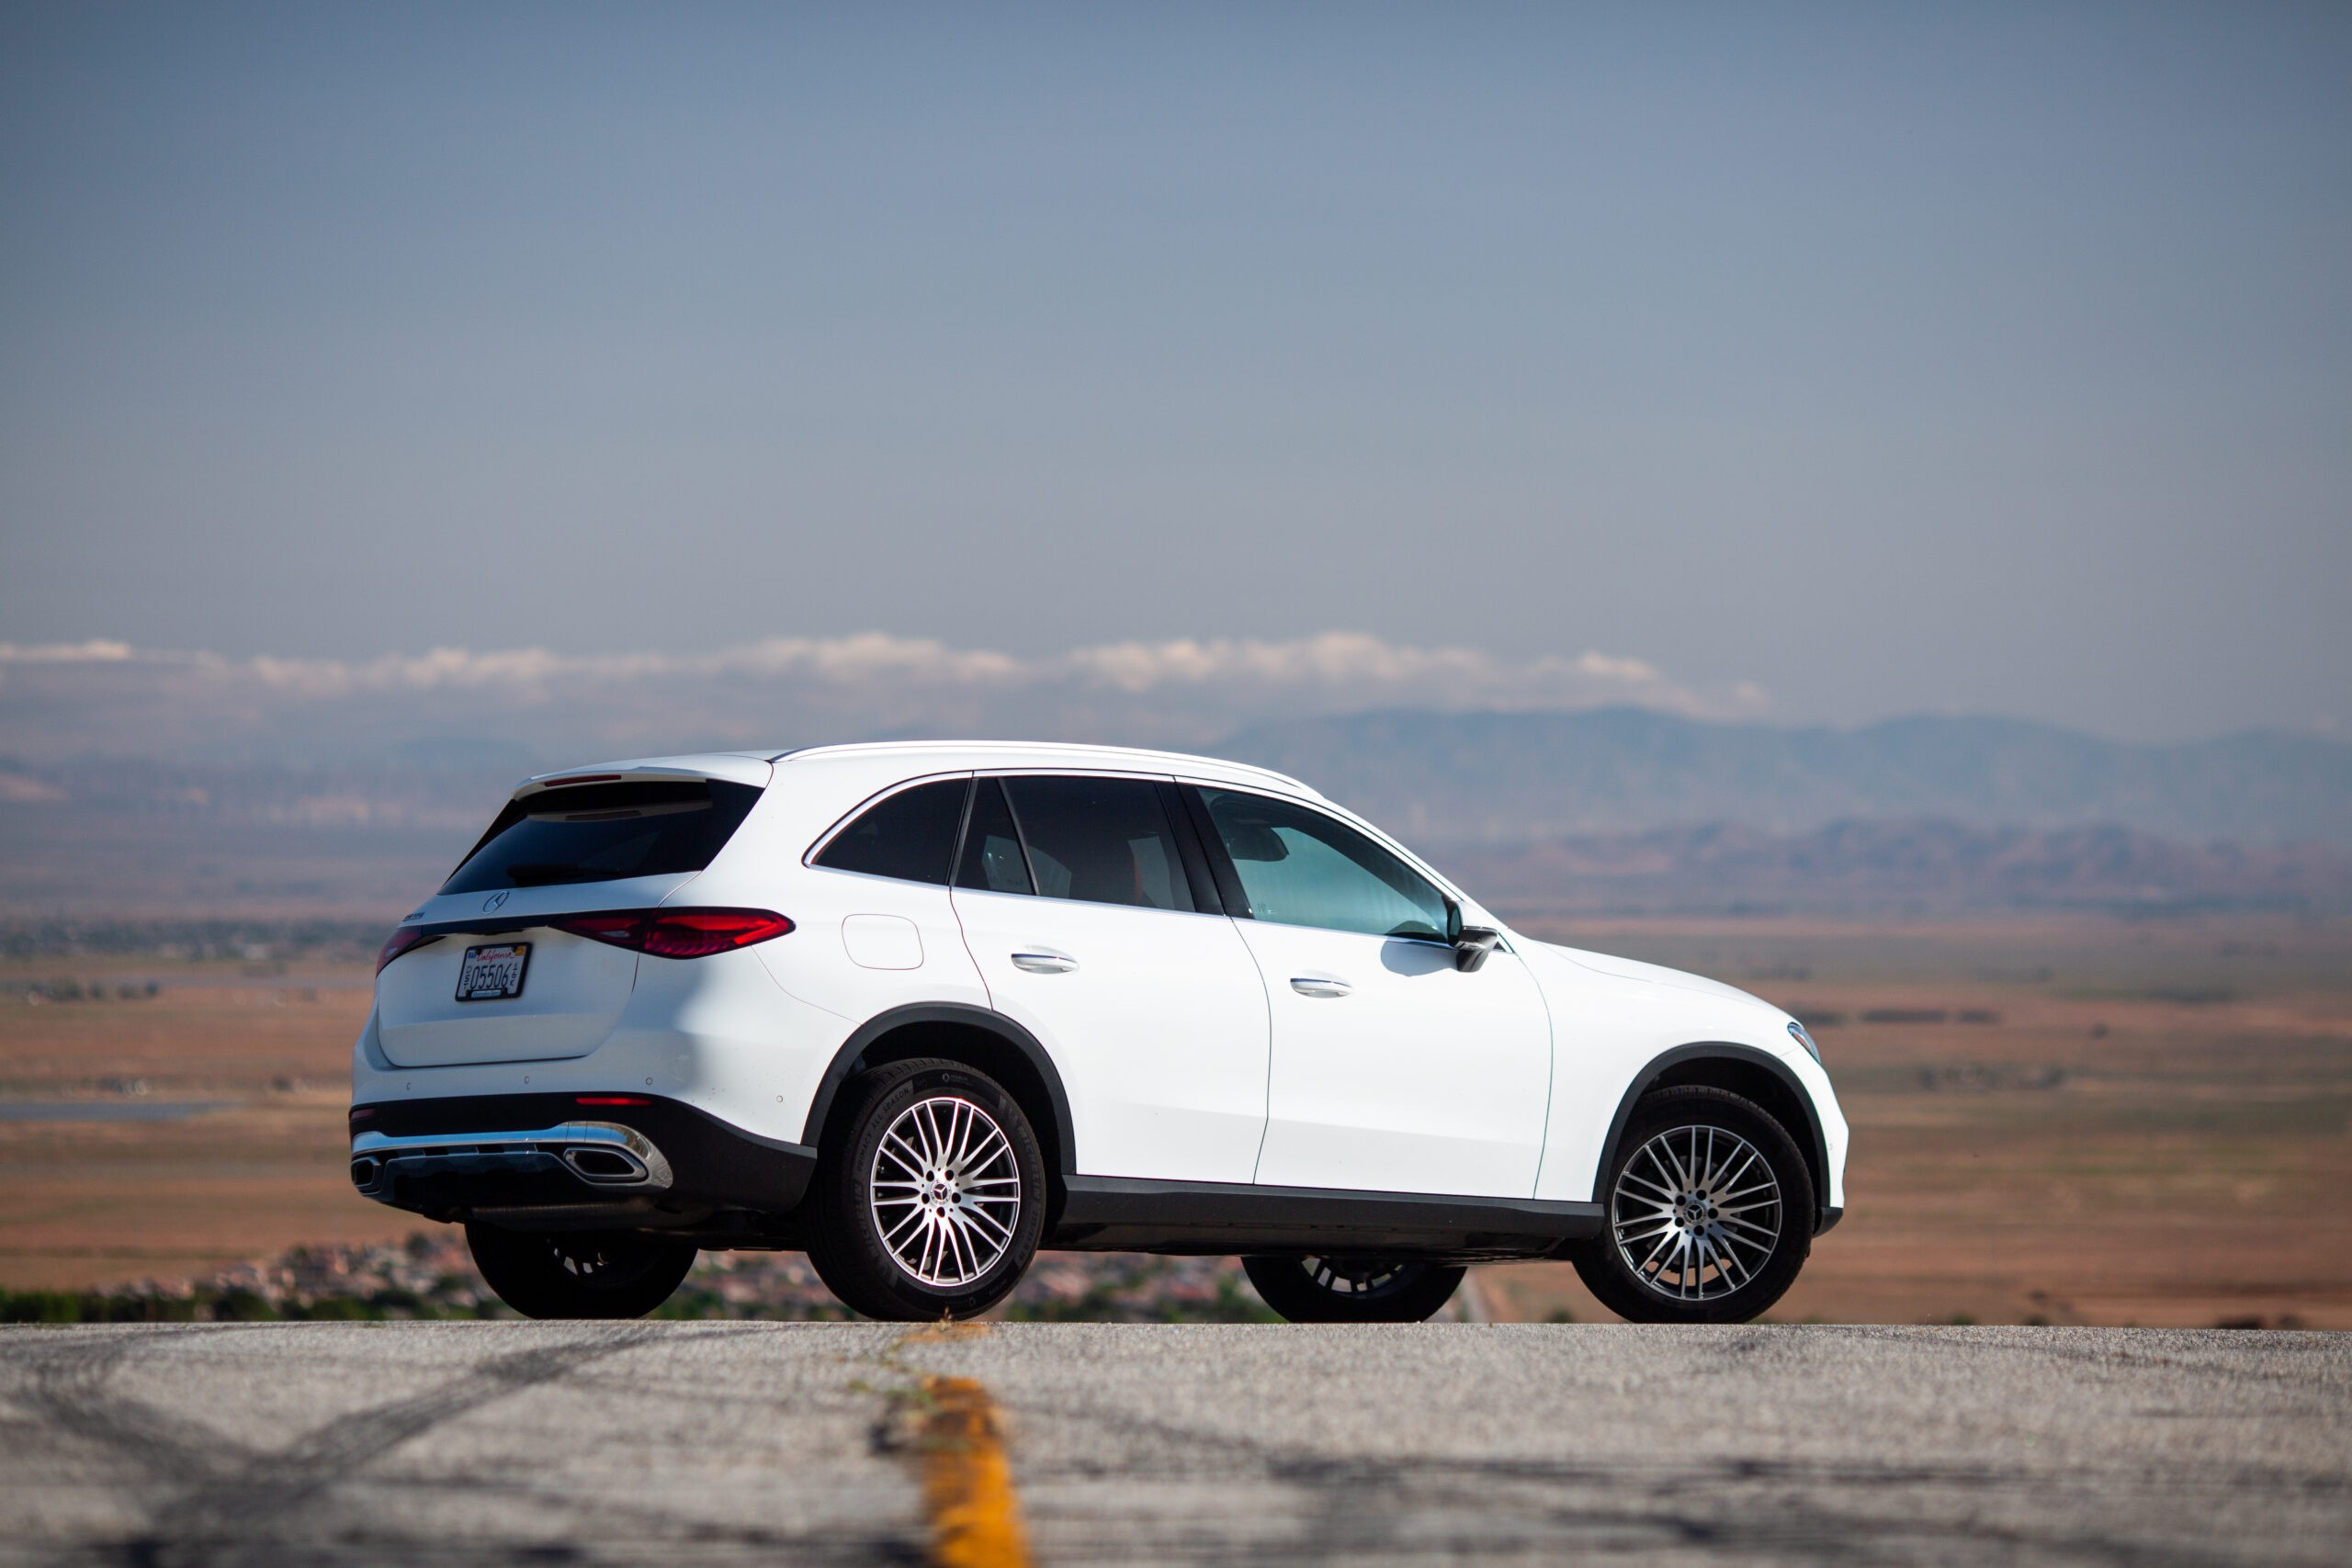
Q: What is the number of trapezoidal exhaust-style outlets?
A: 2